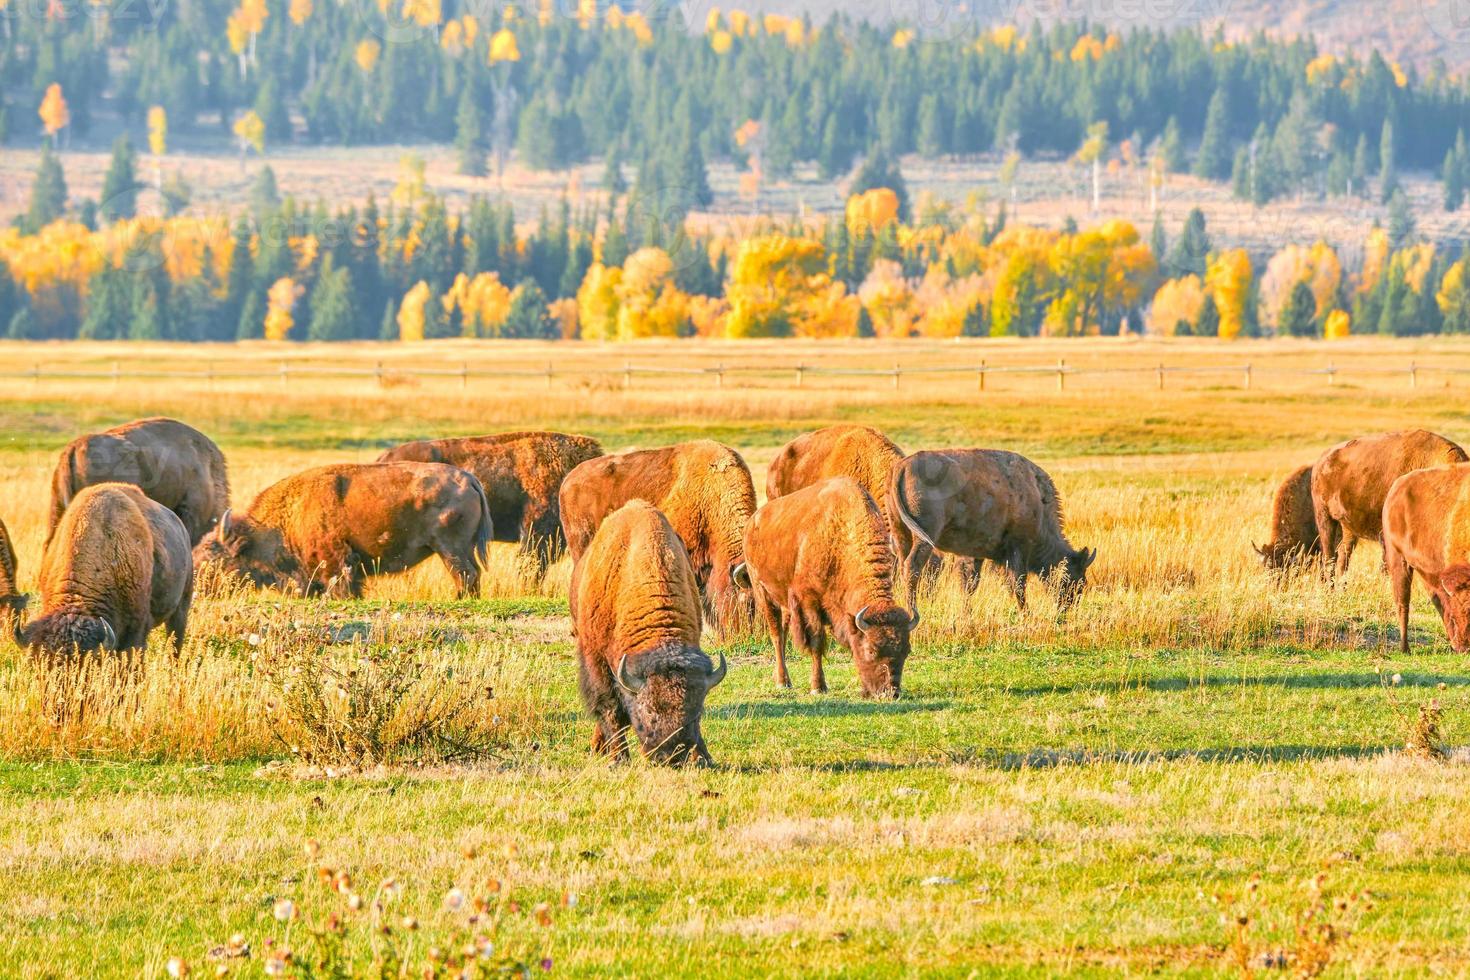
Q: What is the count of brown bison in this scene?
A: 13